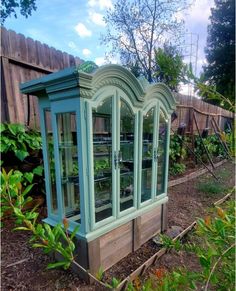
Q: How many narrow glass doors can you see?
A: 4